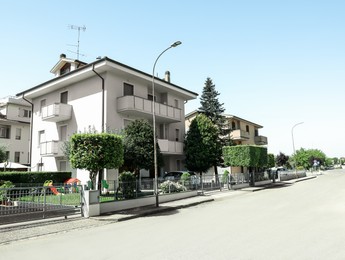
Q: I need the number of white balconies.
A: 4